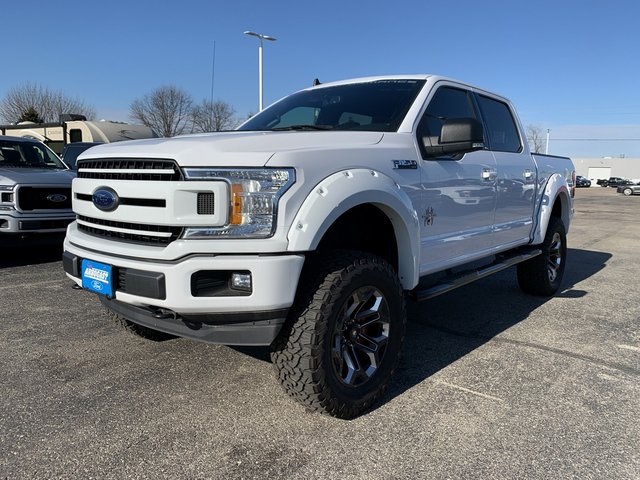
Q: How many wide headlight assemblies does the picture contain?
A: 1